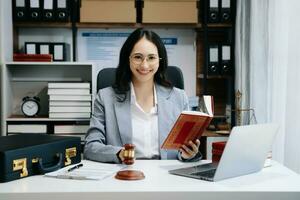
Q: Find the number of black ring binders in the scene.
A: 11